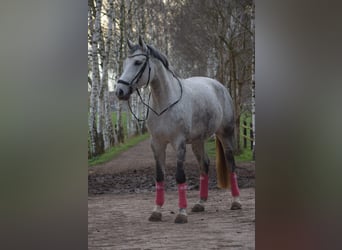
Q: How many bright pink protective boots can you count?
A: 4